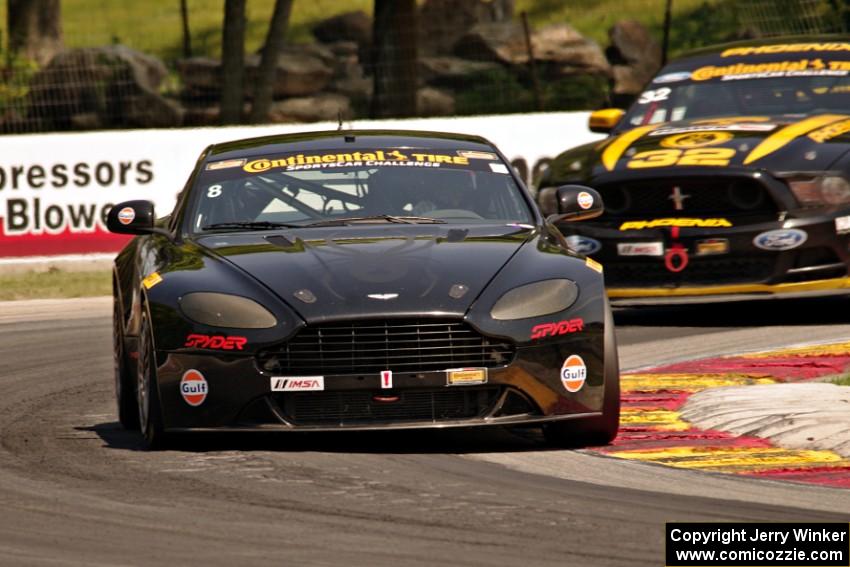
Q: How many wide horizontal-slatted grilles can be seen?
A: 1